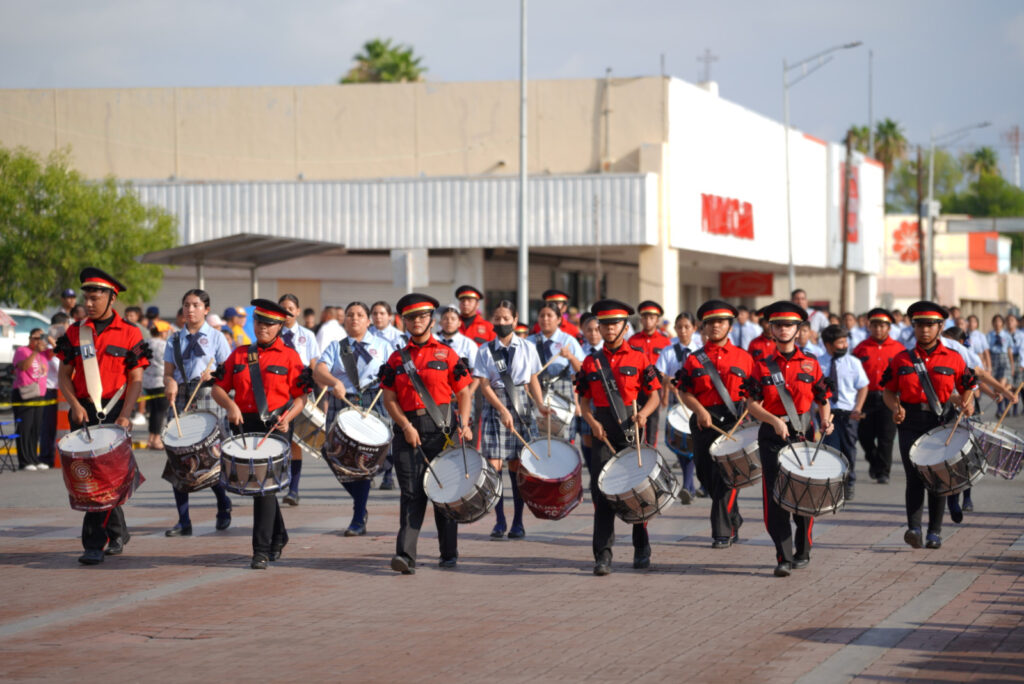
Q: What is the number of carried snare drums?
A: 14